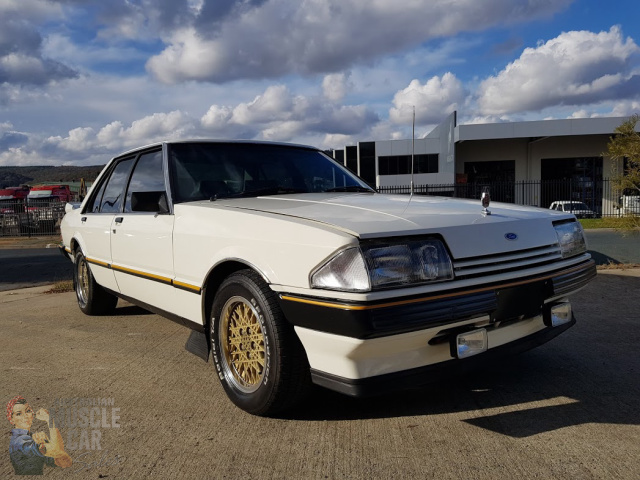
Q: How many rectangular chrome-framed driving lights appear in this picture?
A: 2